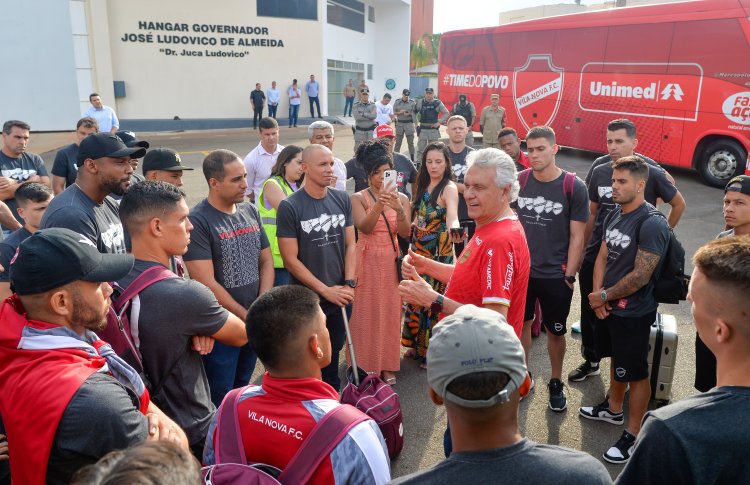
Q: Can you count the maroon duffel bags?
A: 1